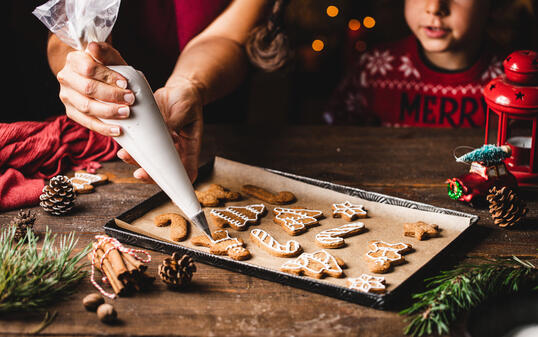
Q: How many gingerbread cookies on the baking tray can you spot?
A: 13